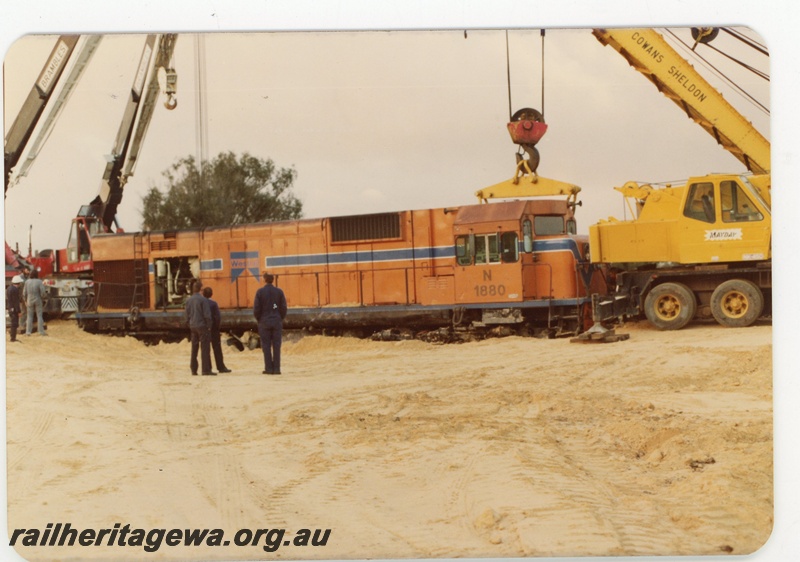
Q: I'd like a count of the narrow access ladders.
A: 1